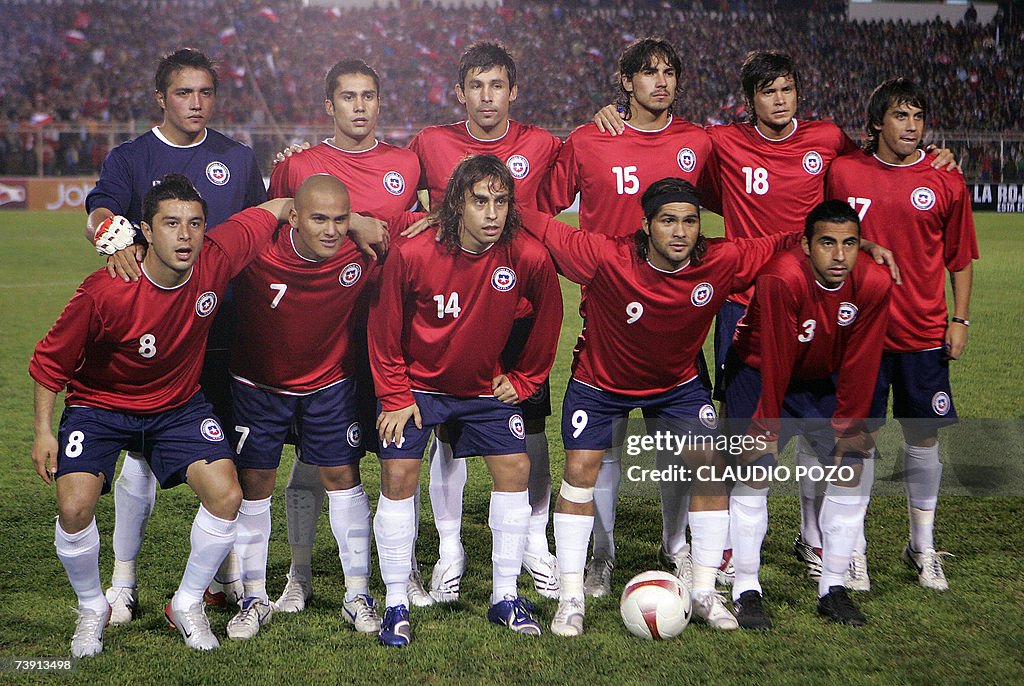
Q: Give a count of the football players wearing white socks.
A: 11